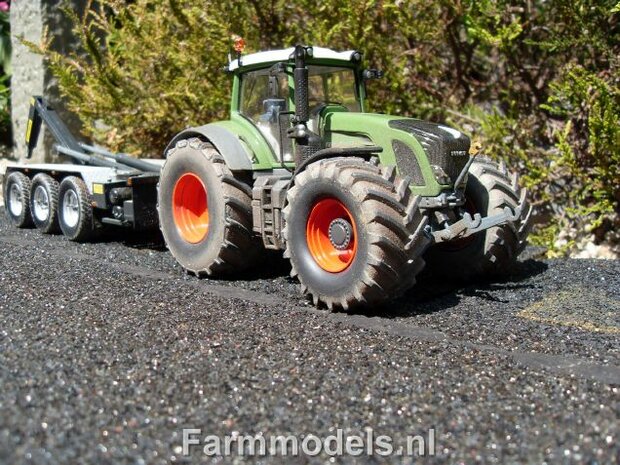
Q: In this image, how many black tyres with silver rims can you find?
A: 3